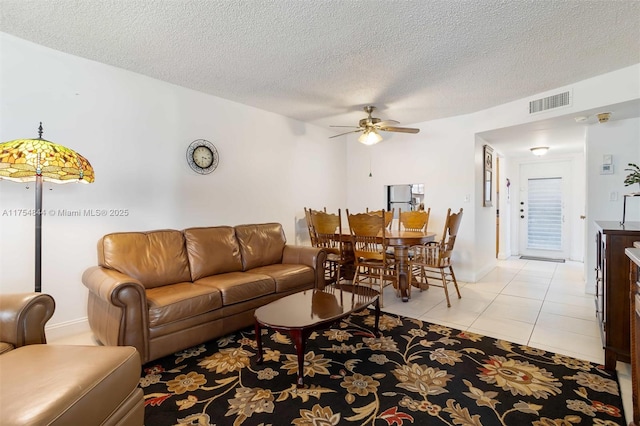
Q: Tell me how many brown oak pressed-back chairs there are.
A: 6